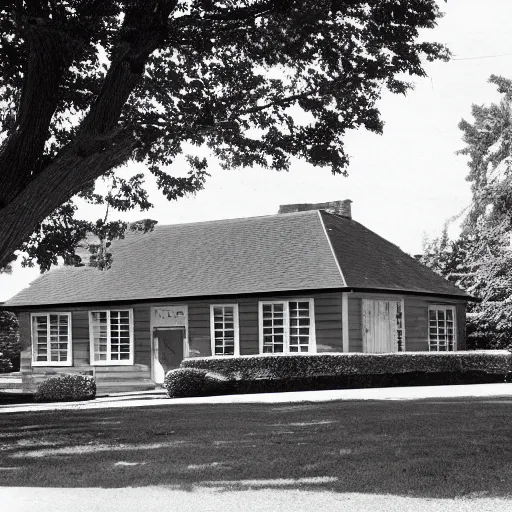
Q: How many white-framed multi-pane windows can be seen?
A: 5